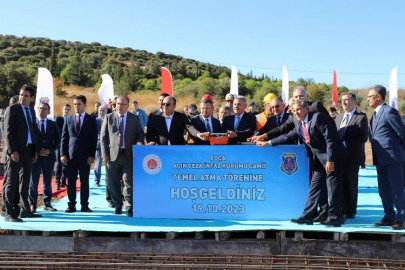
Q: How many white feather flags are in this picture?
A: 5